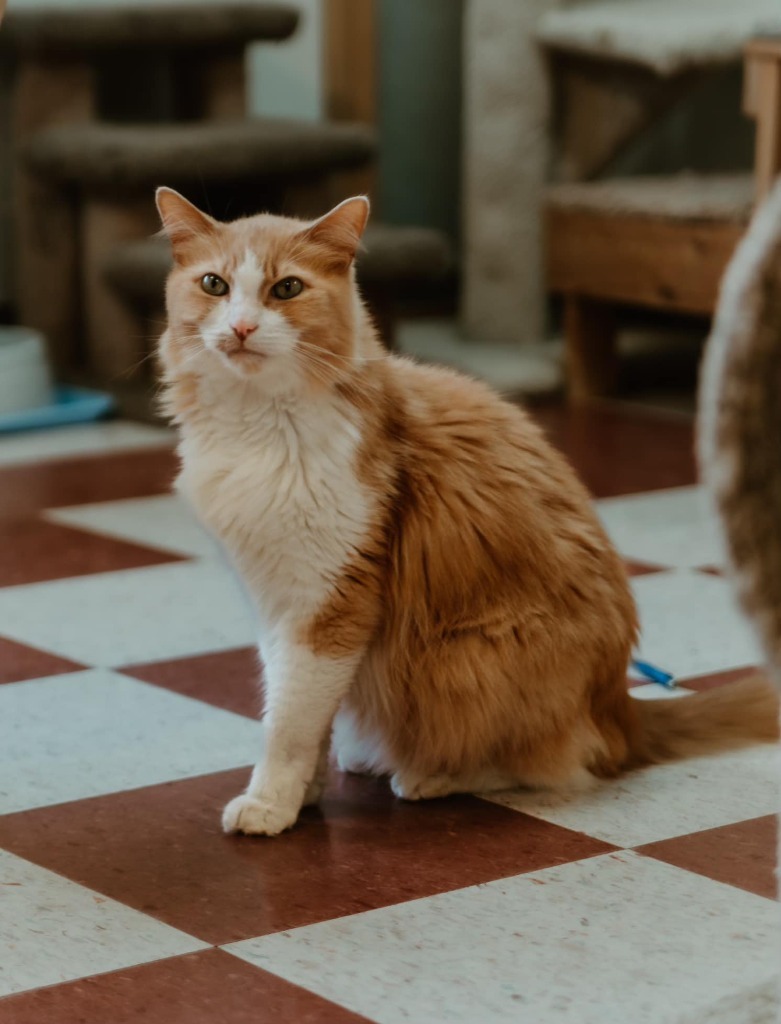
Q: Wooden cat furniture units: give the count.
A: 2